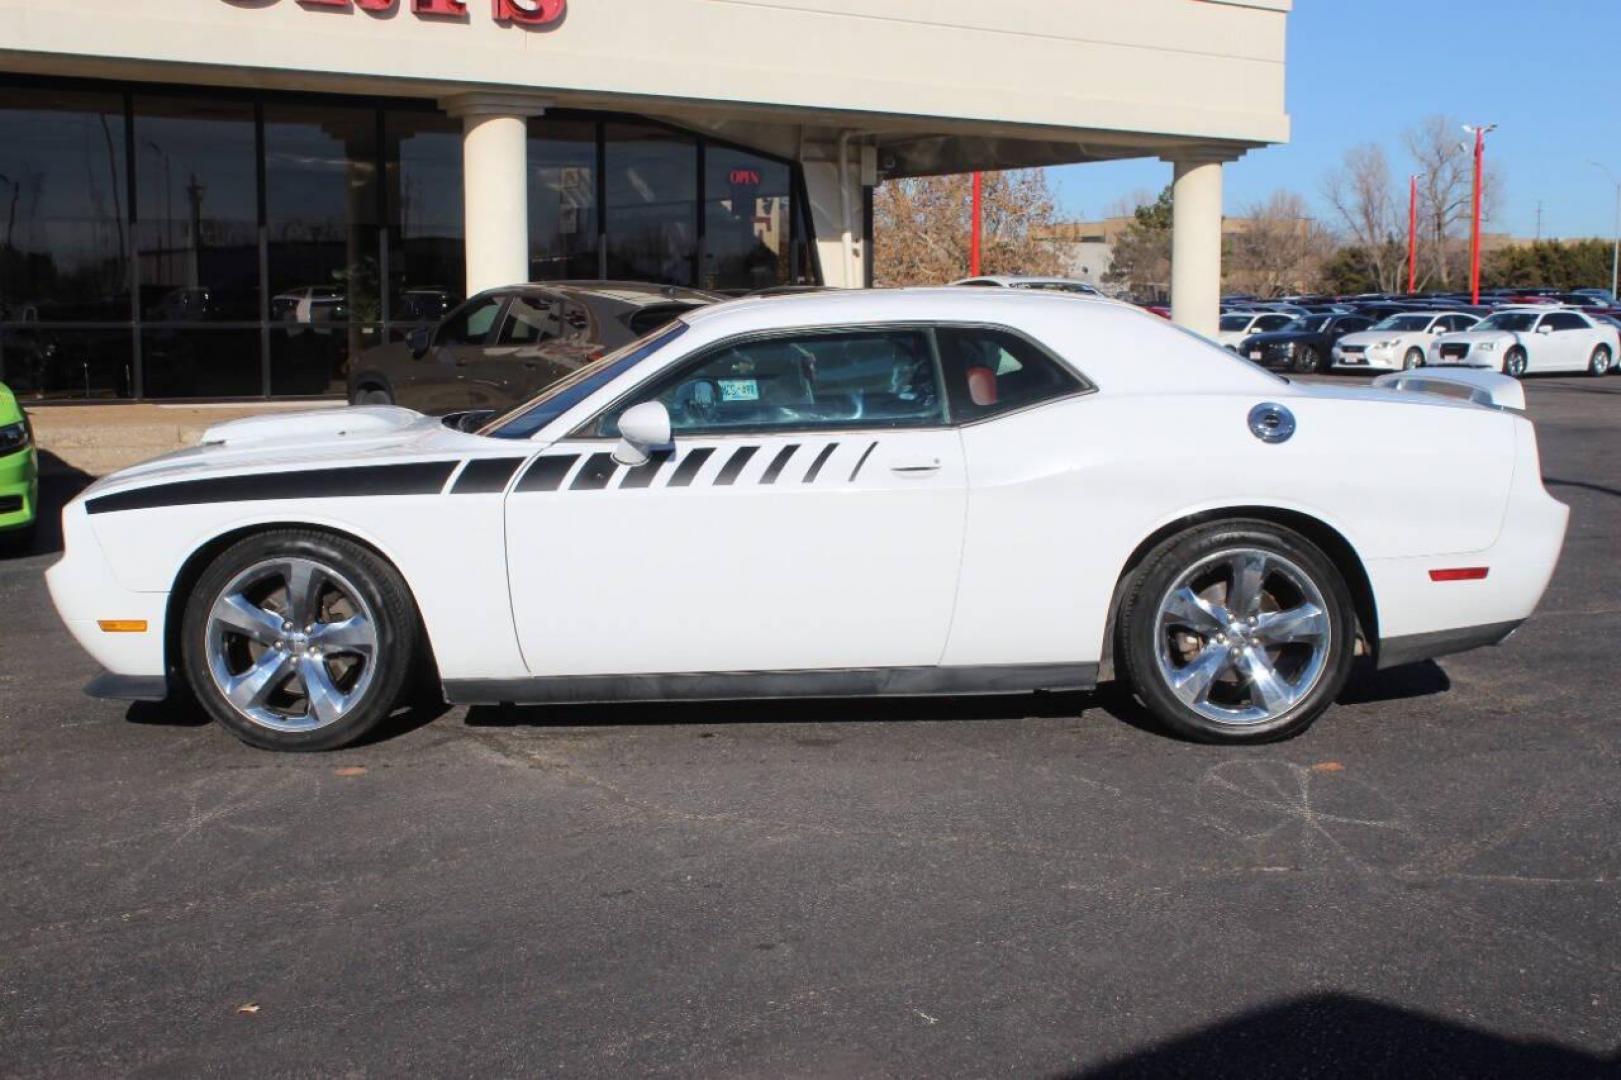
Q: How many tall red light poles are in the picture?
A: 3